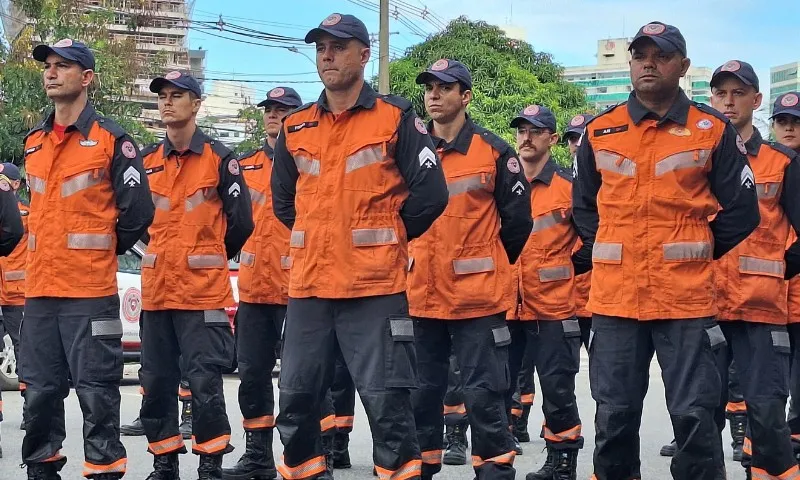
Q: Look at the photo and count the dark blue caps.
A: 11